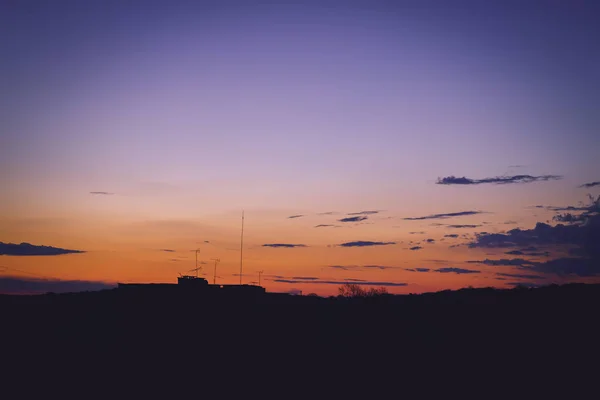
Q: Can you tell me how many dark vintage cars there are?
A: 0